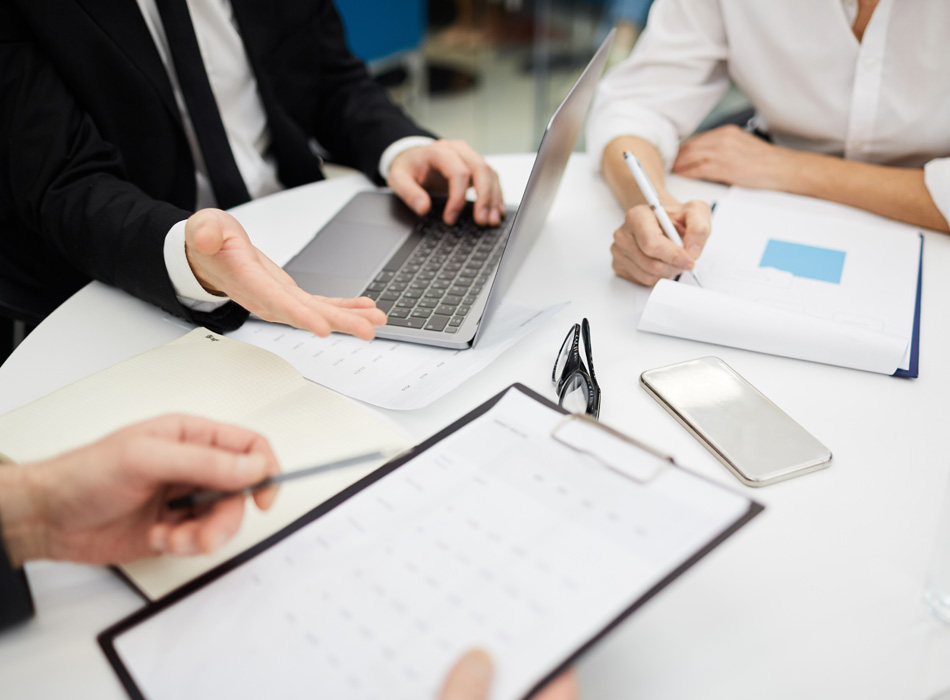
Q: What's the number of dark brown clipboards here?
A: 1